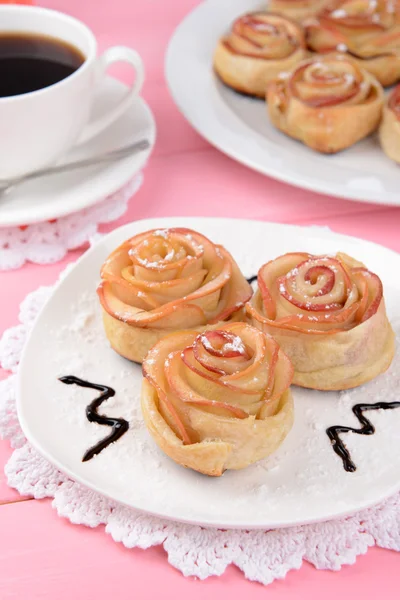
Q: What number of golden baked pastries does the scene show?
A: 8